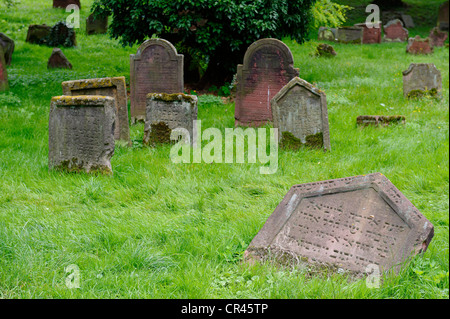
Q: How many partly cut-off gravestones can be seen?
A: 4